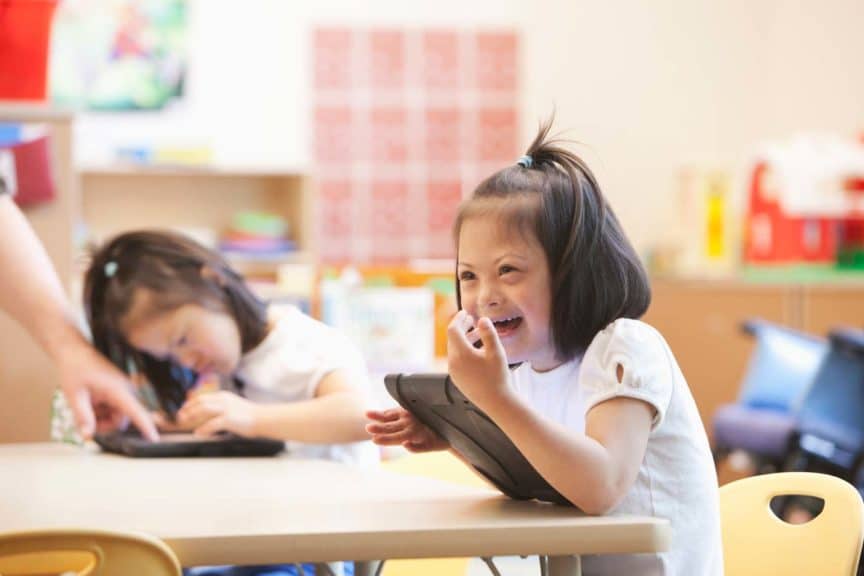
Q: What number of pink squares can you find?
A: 11